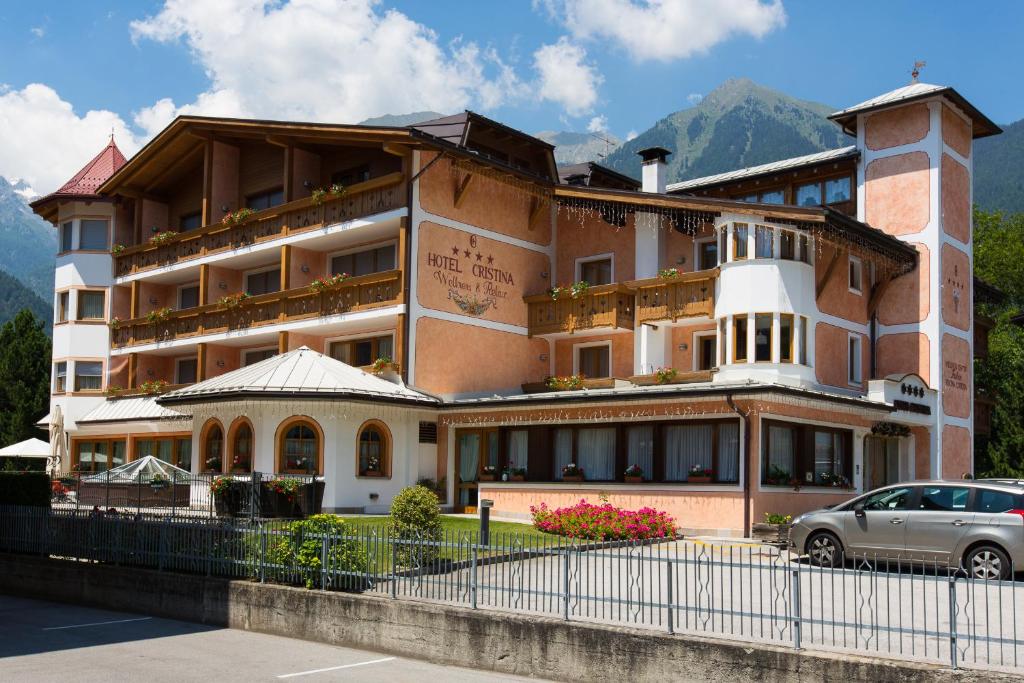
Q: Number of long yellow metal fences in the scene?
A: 0